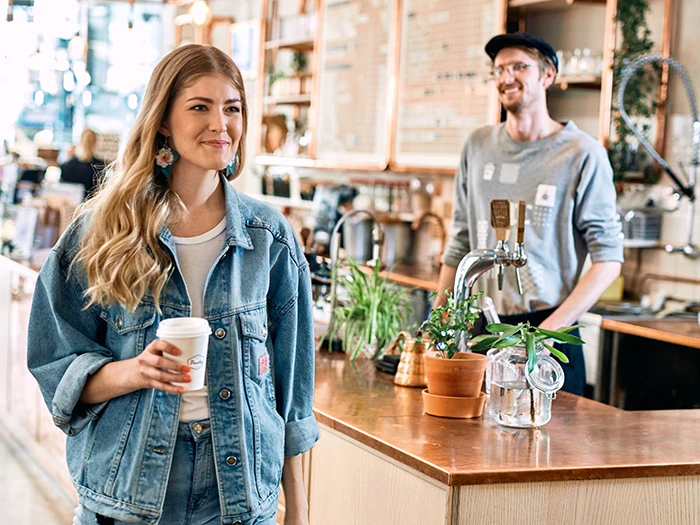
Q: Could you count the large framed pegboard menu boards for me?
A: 2